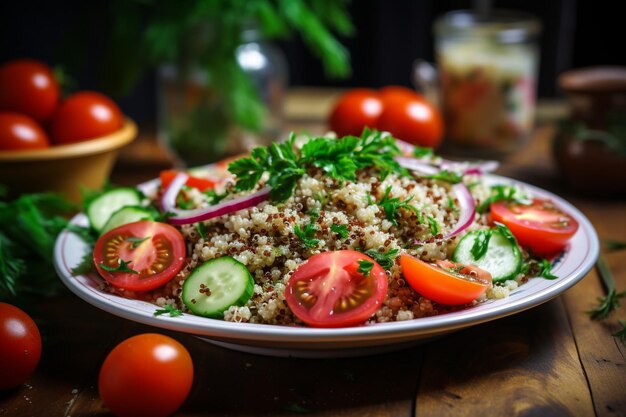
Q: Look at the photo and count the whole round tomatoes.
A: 7